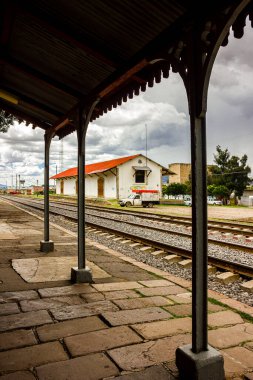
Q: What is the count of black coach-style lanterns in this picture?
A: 0